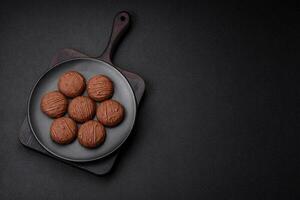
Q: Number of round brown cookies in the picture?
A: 7